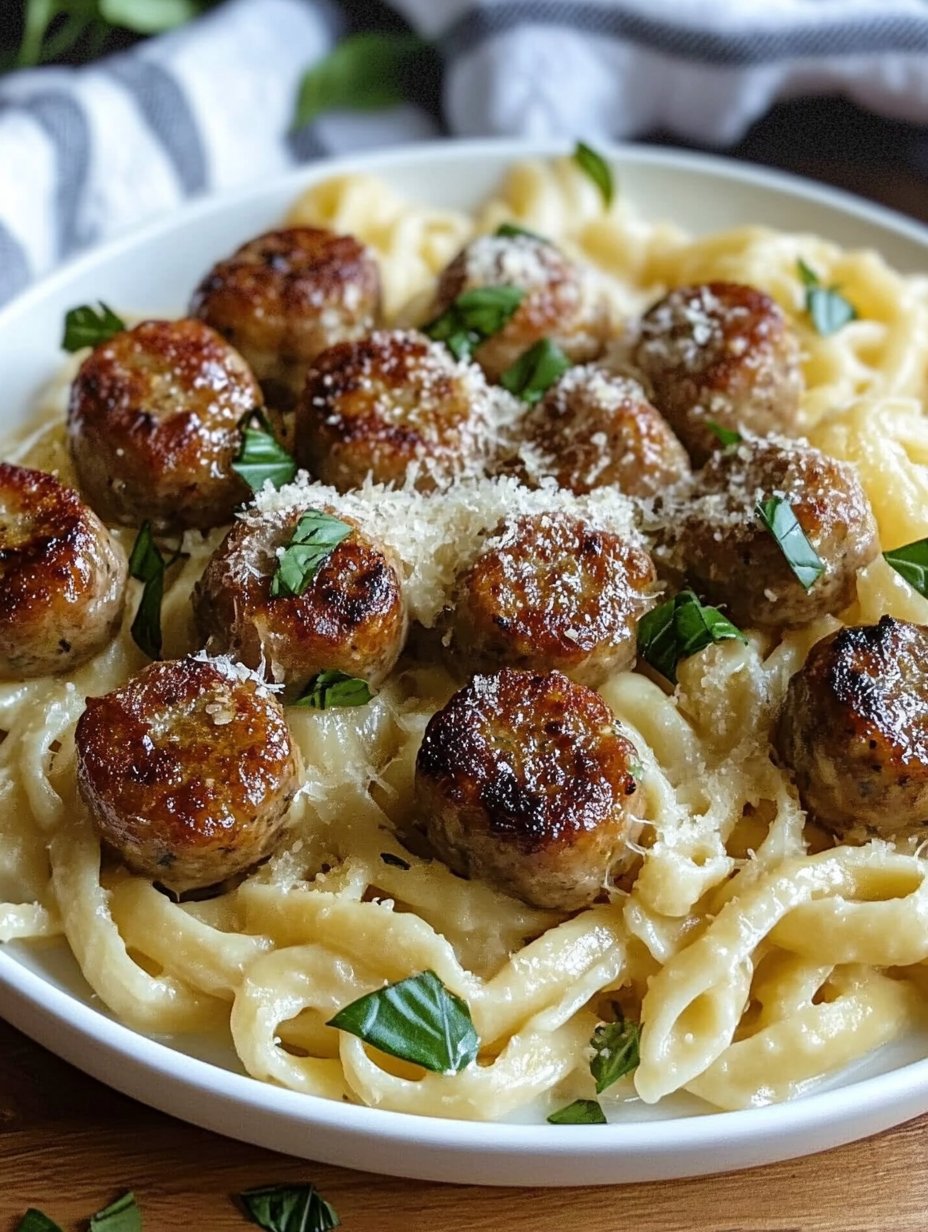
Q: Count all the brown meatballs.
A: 13